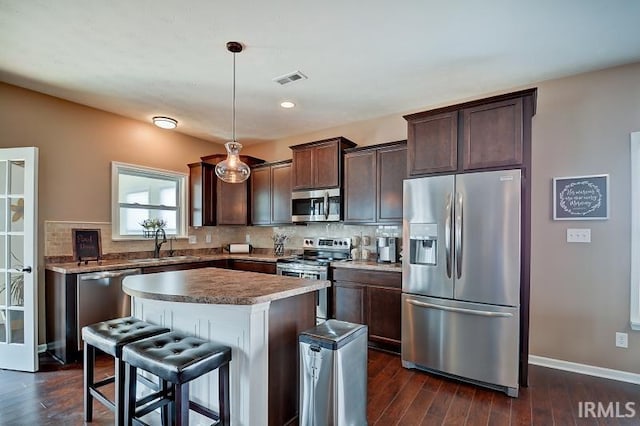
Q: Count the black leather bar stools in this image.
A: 2